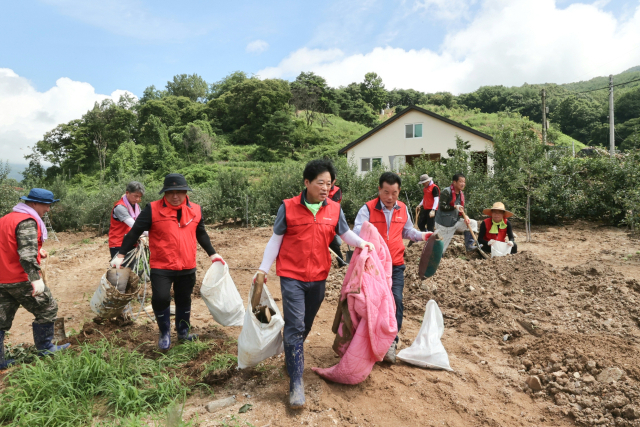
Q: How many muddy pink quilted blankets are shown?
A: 1